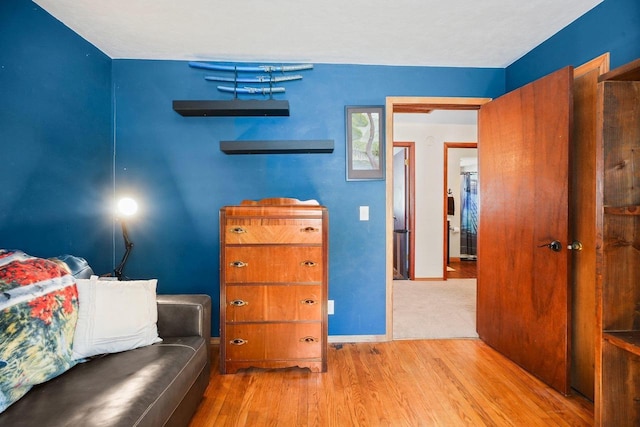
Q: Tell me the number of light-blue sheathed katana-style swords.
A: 3